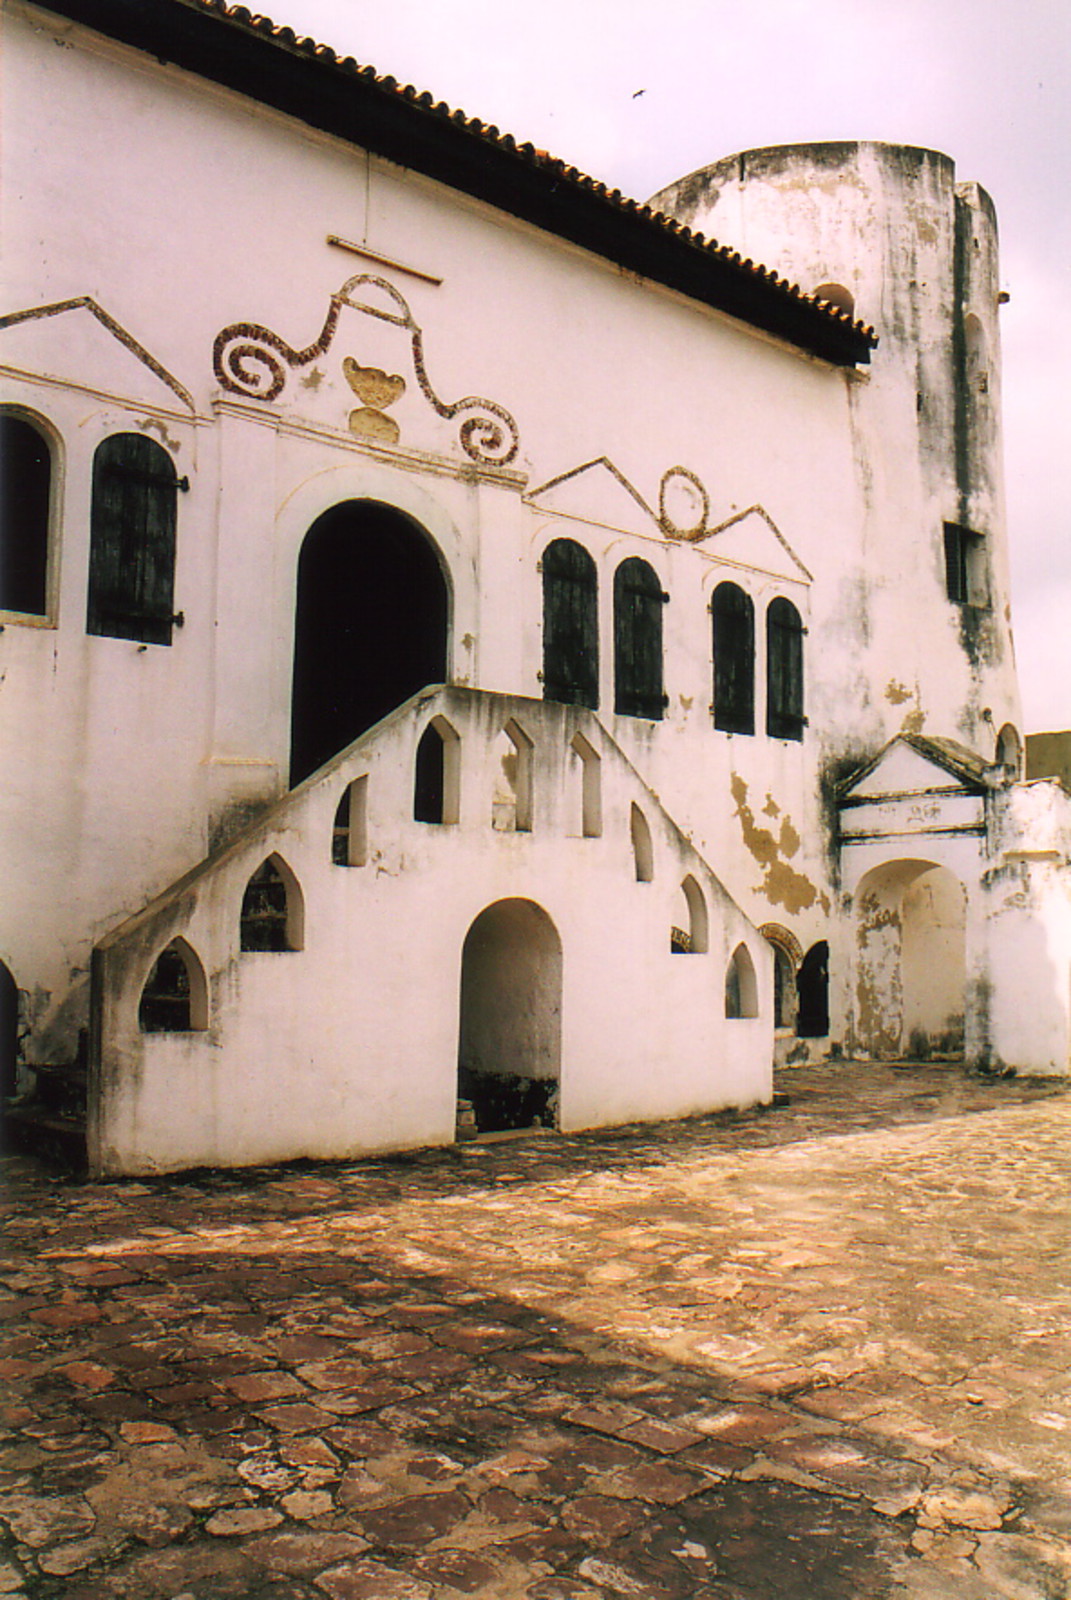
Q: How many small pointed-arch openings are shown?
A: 9